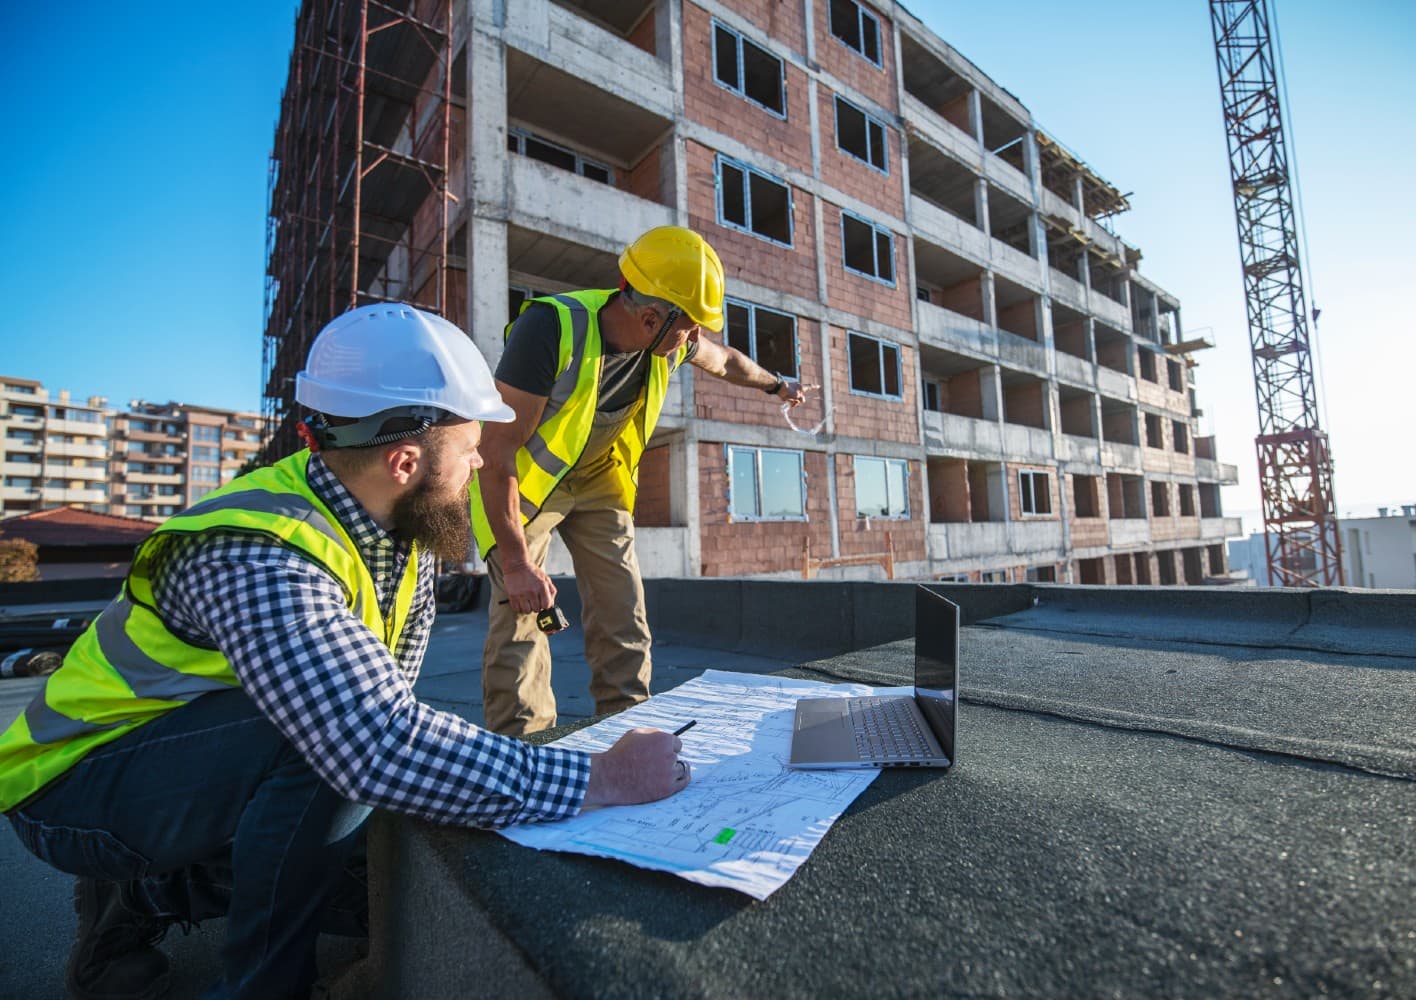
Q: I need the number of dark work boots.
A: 1